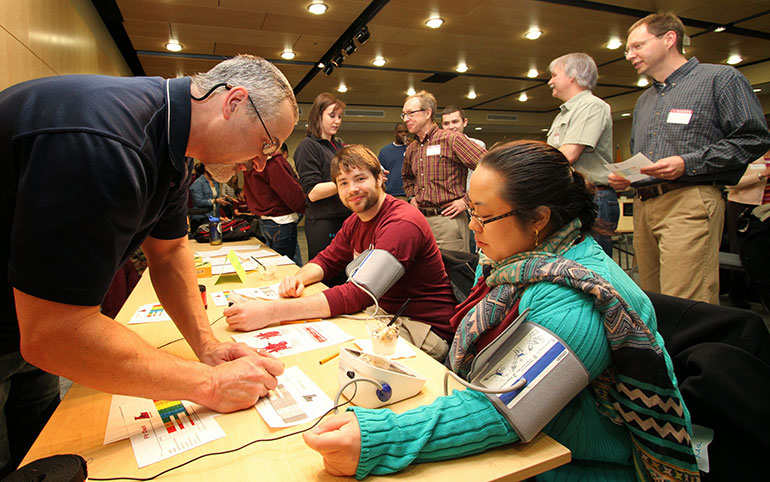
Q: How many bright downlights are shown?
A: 15